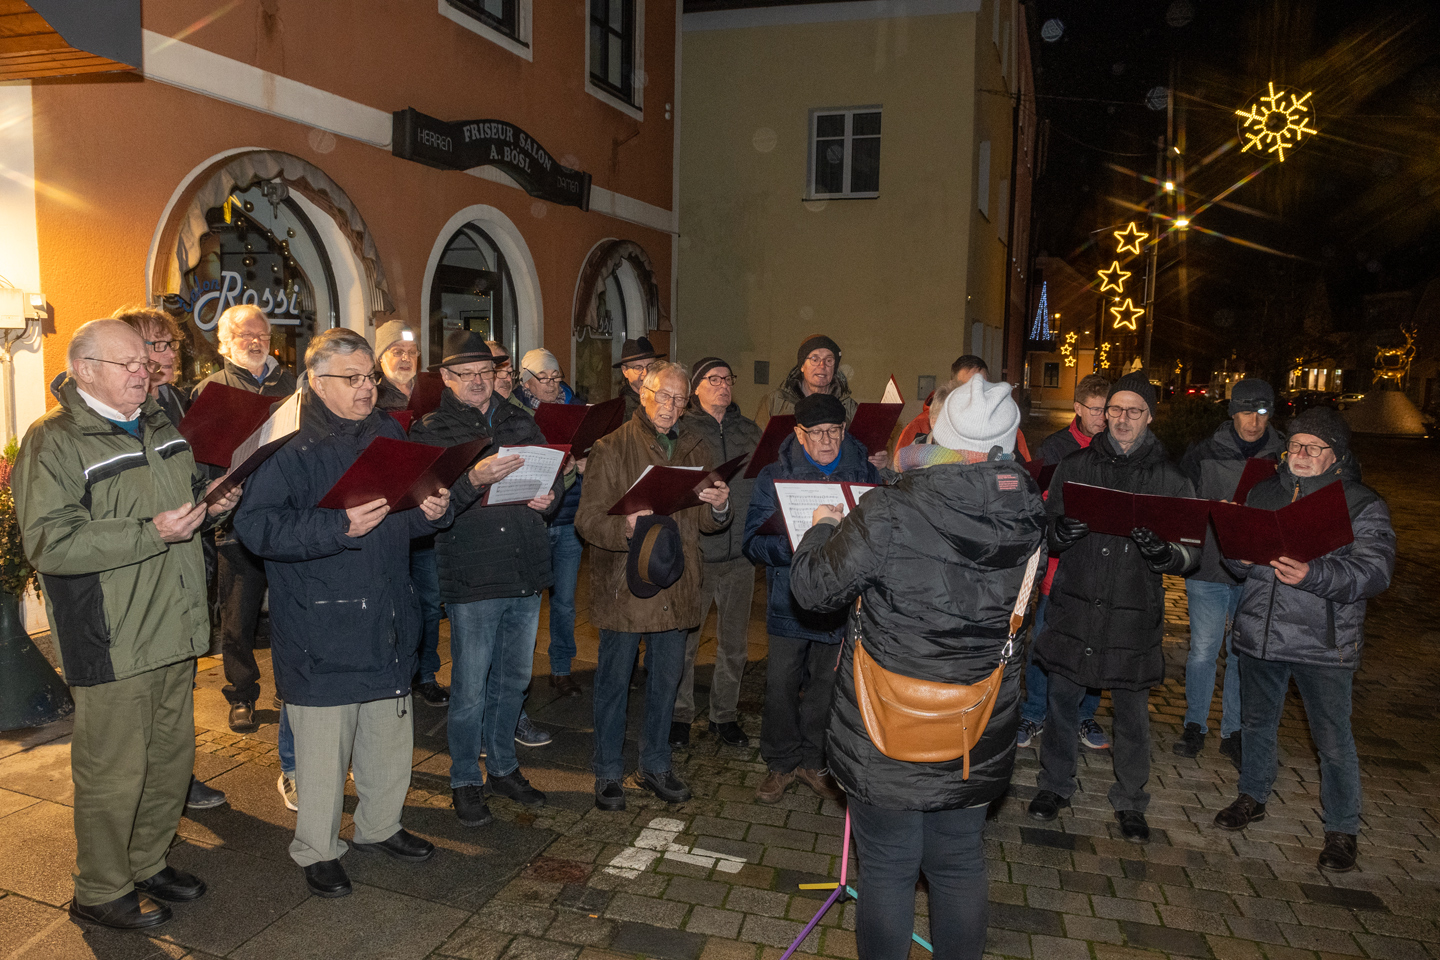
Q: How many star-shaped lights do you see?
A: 9